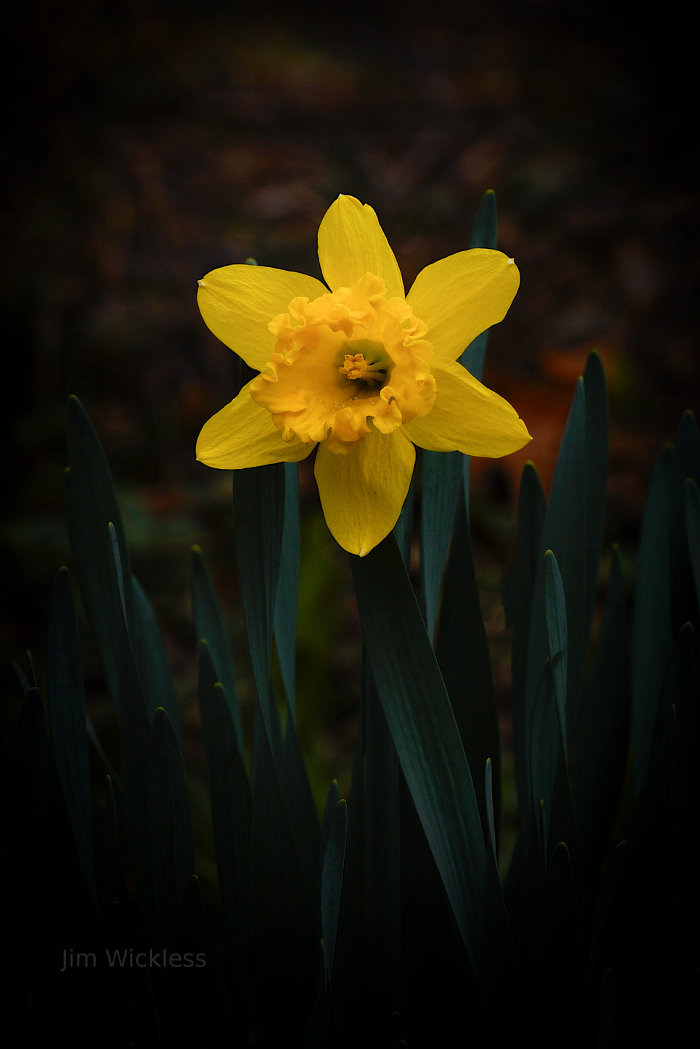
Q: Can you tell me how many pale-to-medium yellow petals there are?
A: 6